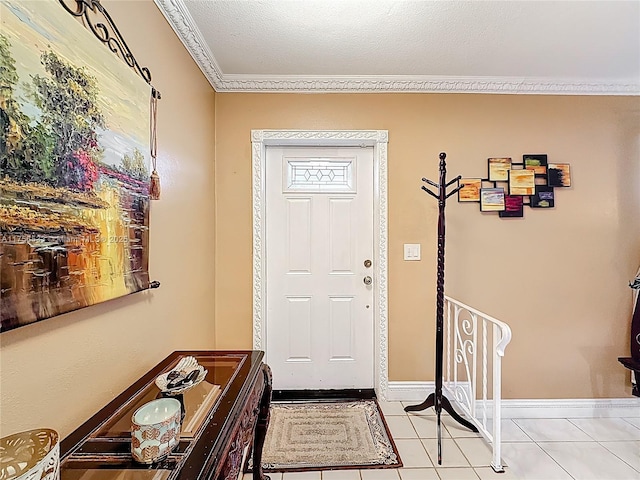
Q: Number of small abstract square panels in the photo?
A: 8